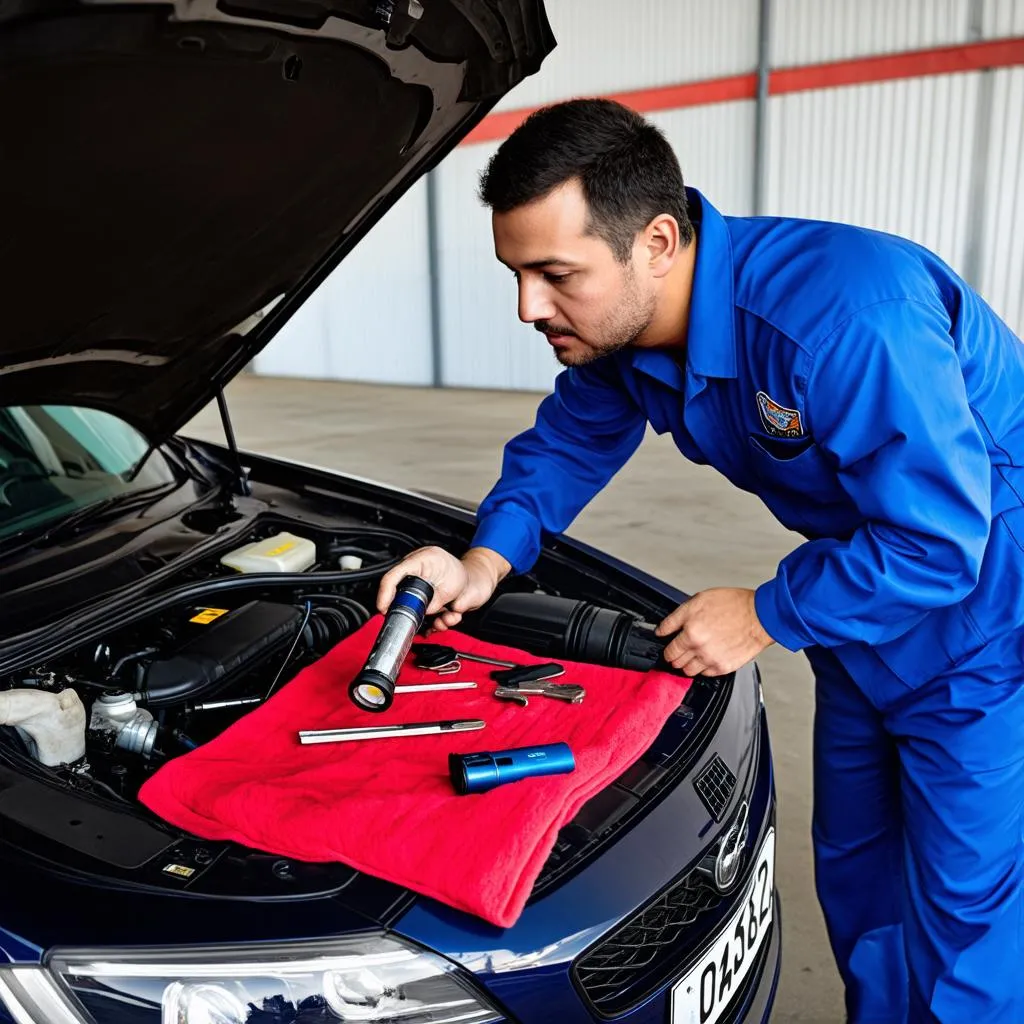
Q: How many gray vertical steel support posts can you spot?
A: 3